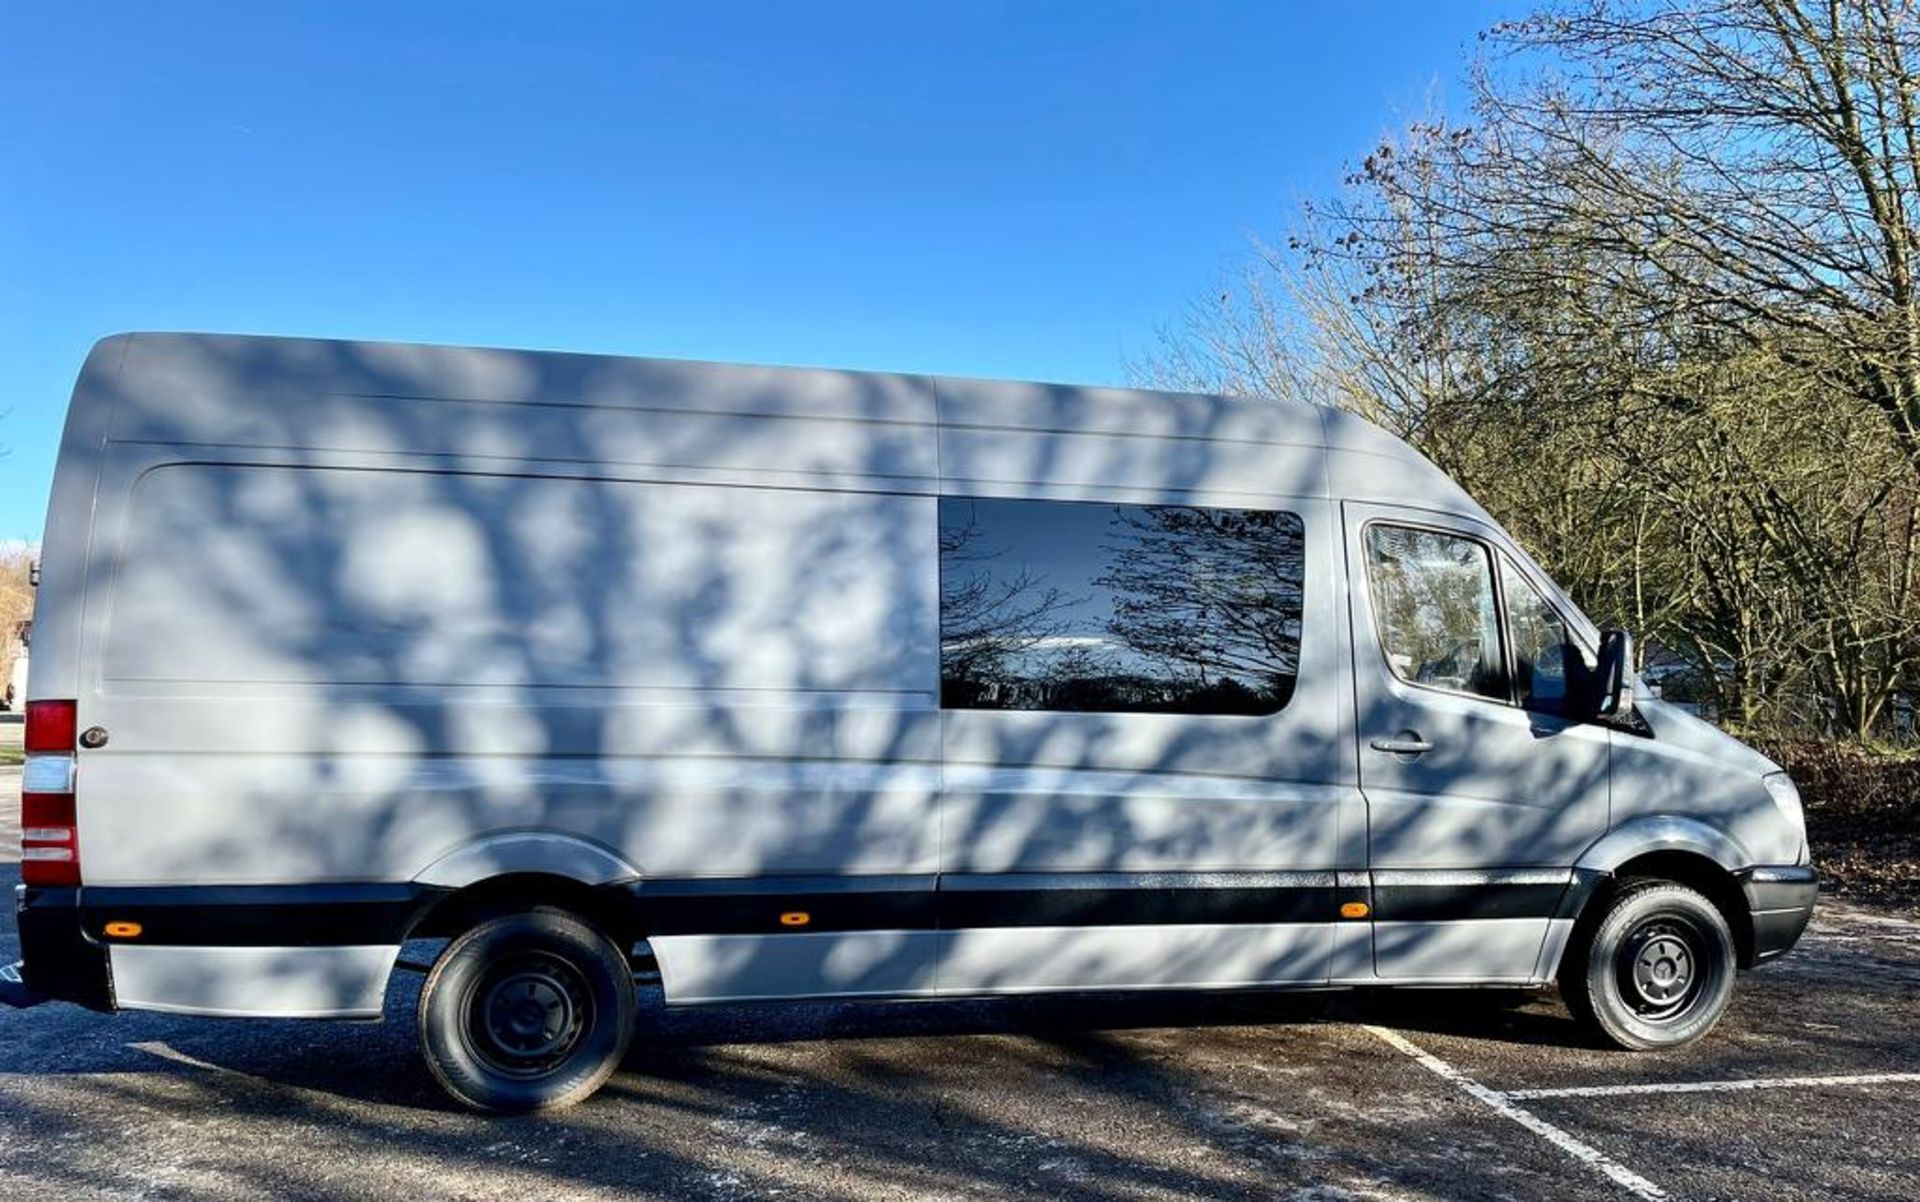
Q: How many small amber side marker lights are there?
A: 3